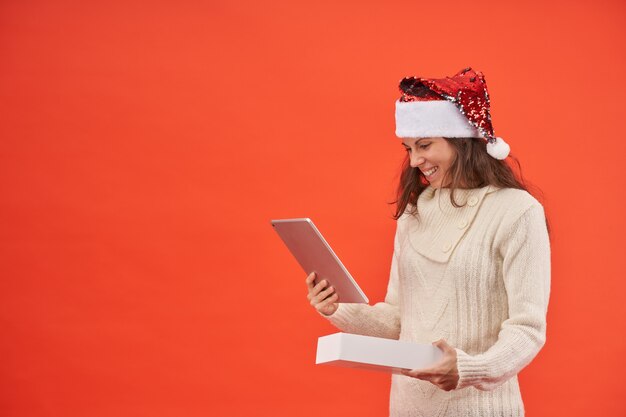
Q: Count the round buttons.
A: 3